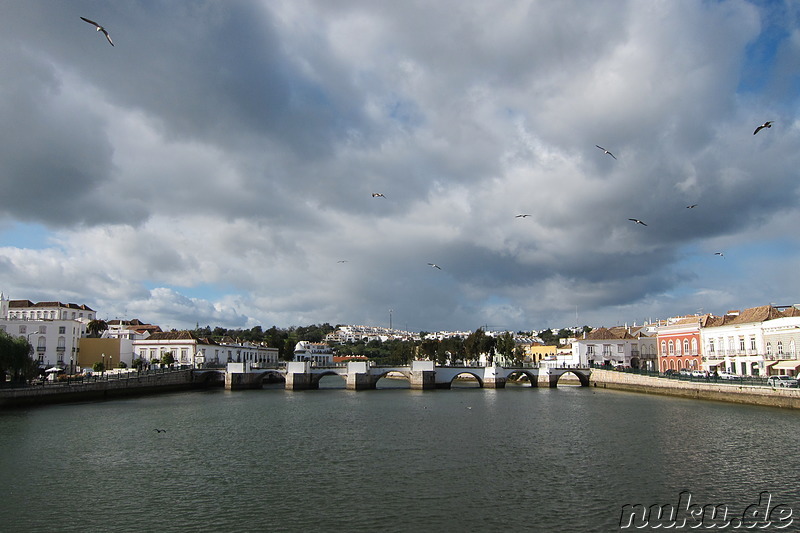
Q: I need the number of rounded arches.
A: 7